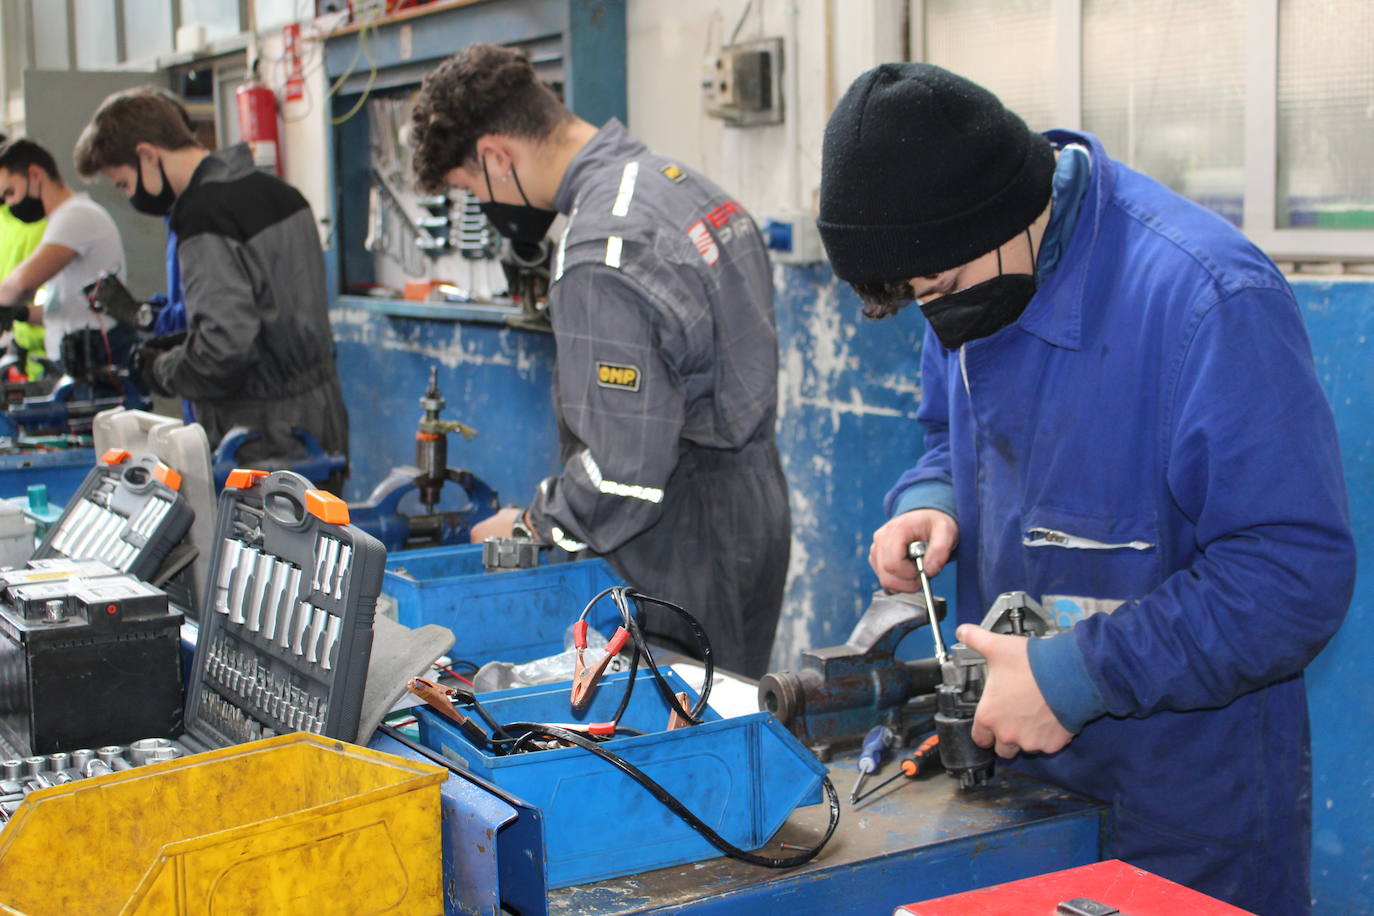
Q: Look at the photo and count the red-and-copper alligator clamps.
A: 2